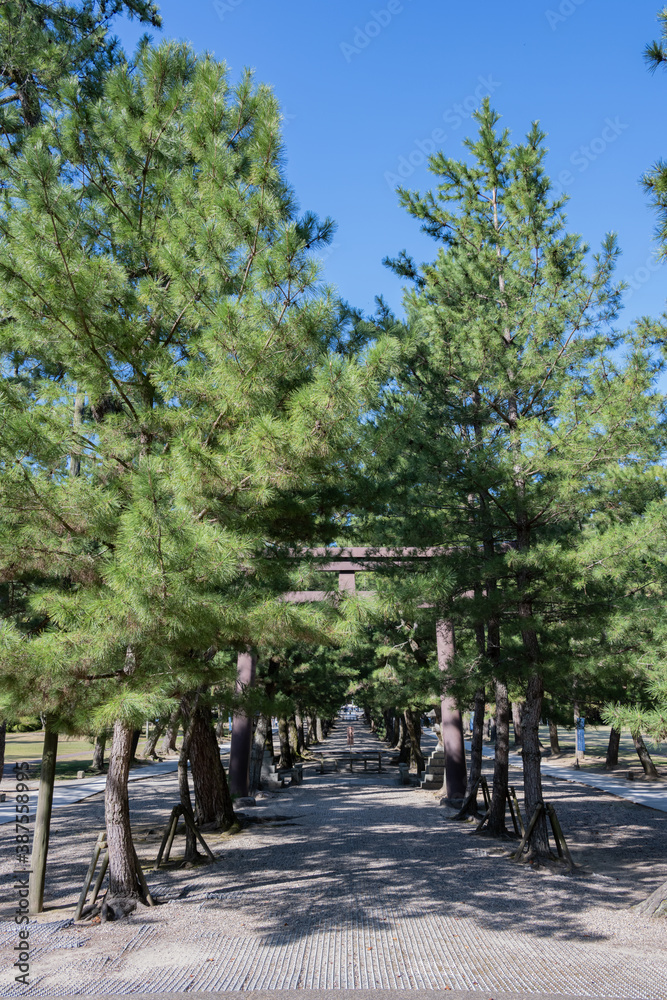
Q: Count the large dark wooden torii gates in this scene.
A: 1